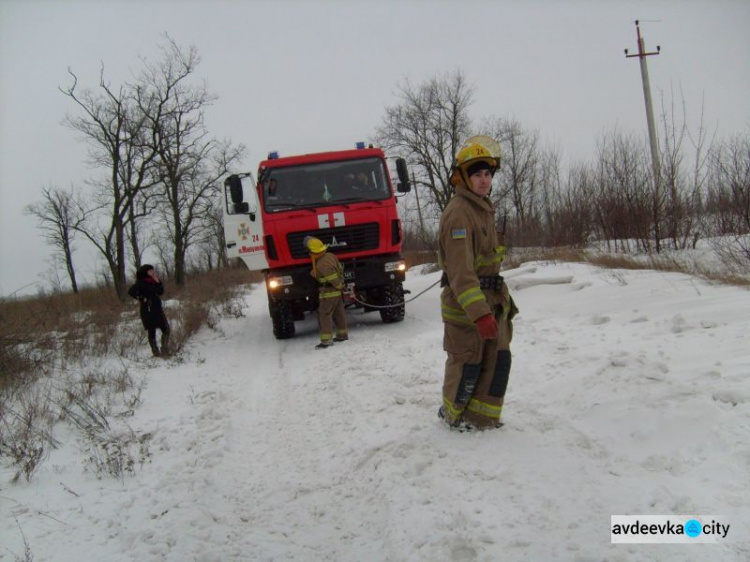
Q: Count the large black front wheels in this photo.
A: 2